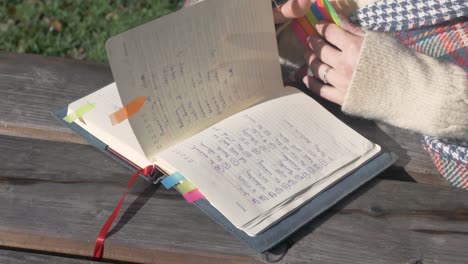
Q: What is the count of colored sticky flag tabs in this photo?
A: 5